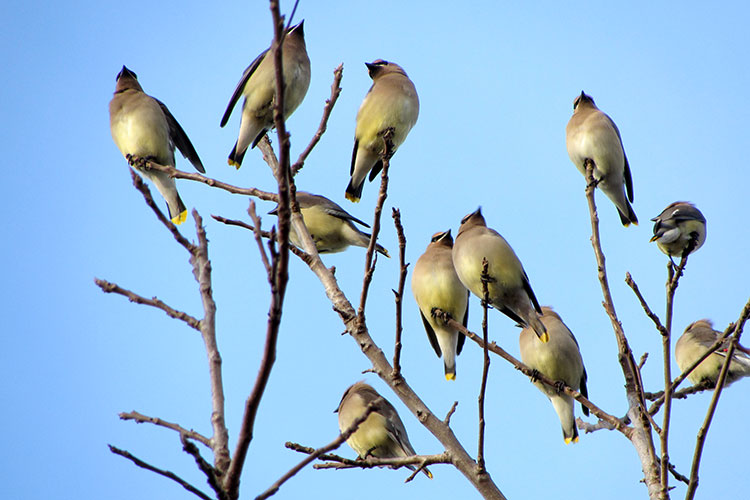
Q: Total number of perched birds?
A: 11